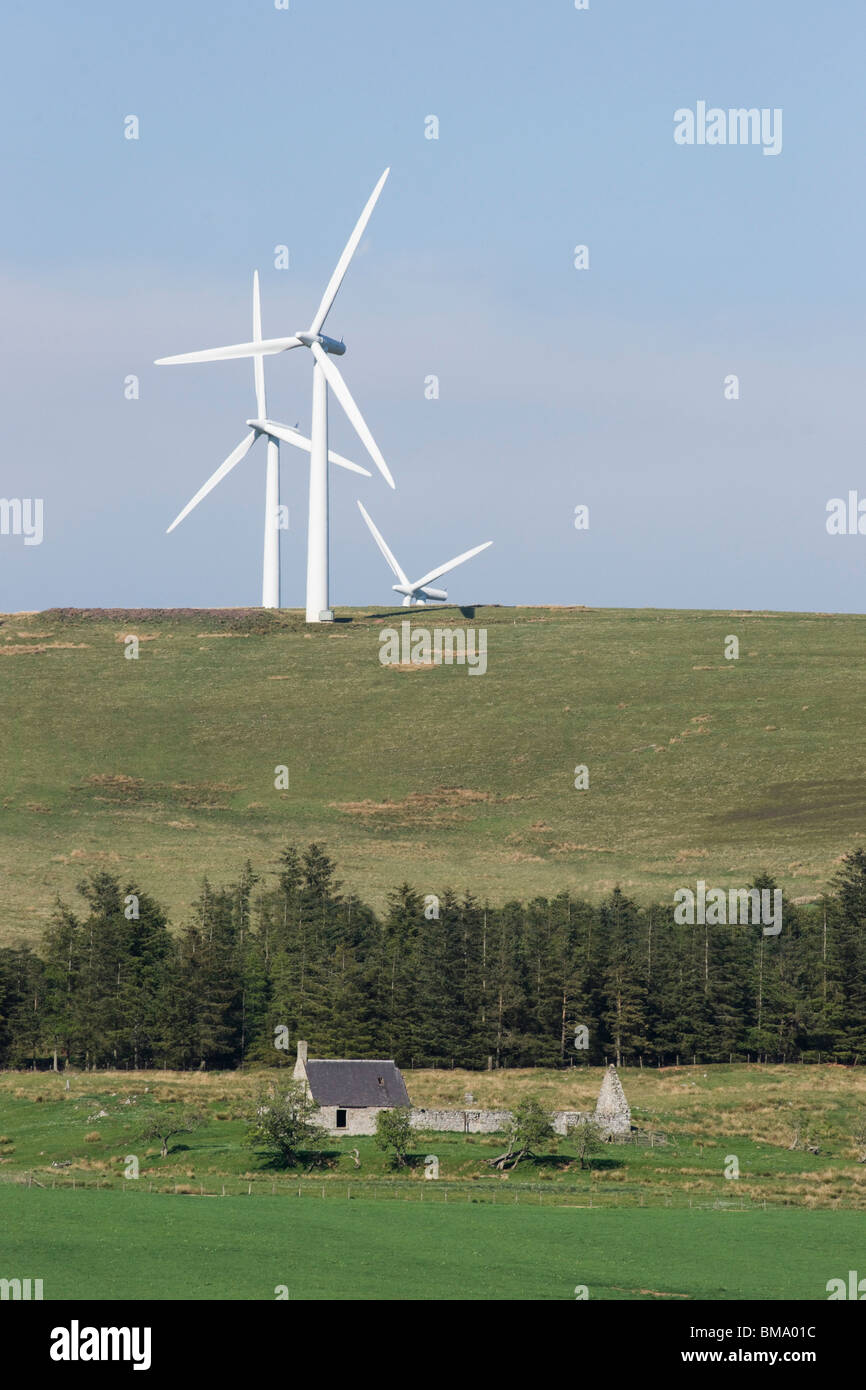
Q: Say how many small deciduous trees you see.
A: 5